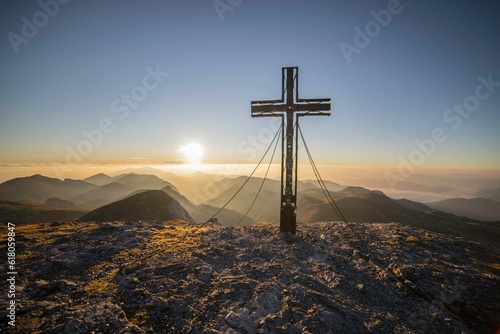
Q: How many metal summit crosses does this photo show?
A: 1